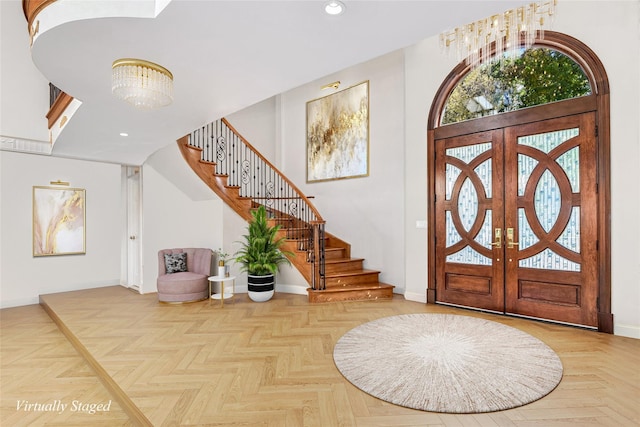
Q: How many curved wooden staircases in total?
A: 1